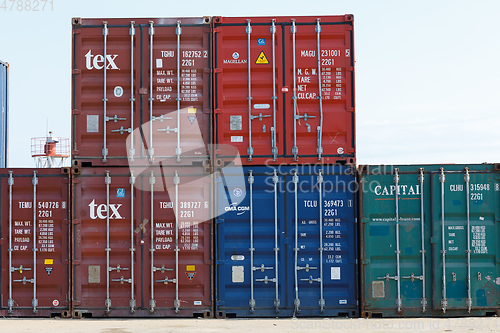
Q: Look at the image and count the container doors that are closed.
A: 11